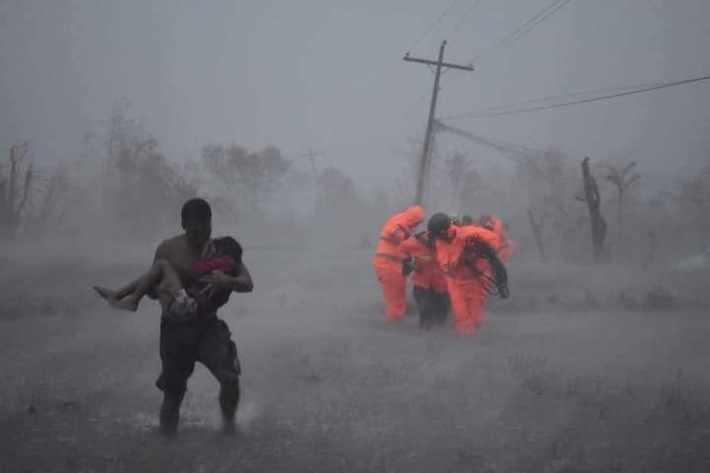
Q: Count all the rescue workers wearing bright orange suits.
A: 4